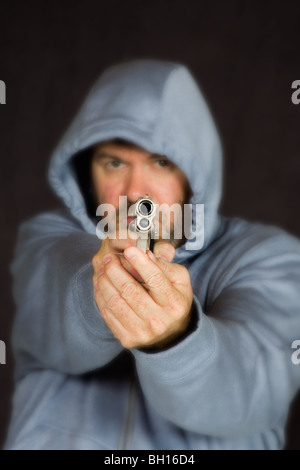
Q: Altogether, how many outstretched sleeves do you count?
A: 2